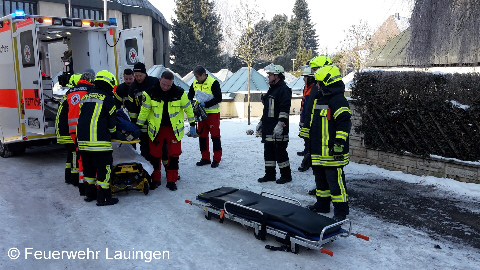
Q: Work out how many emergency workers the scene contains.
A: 11